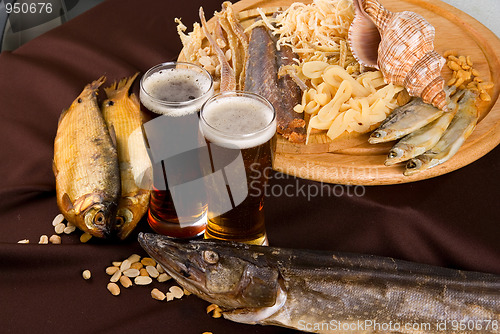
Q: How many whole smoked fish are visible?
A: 6